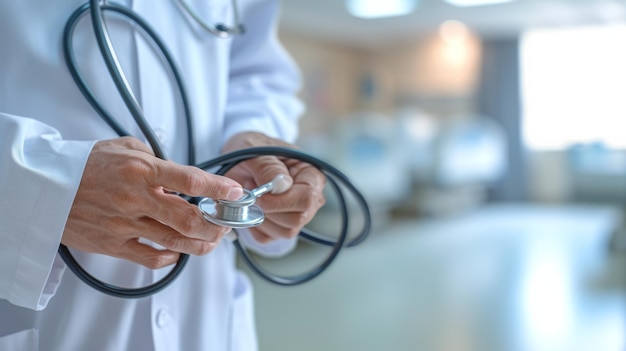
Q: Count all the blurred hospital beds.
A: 2